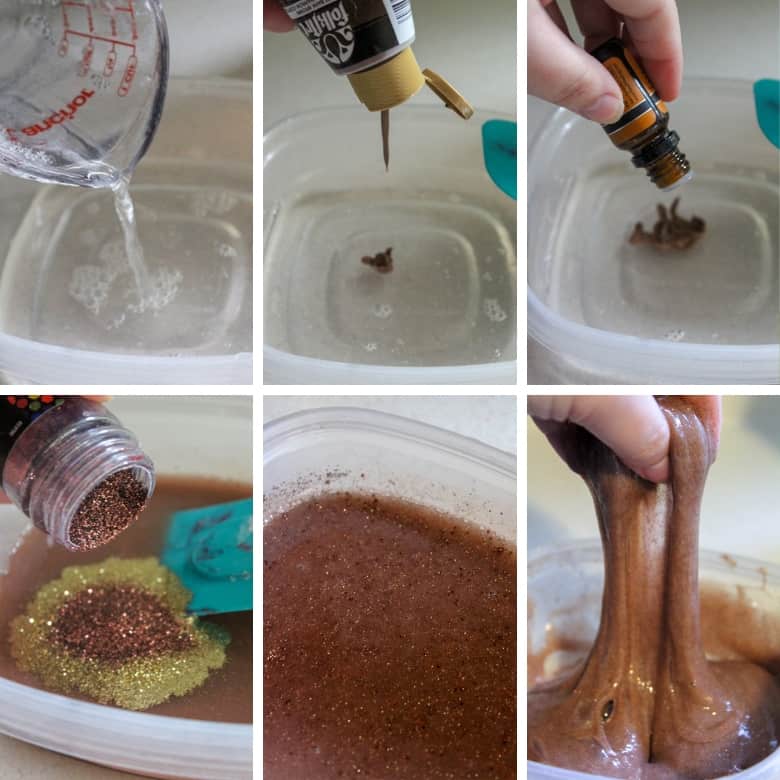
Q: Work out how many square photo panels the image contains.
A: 6